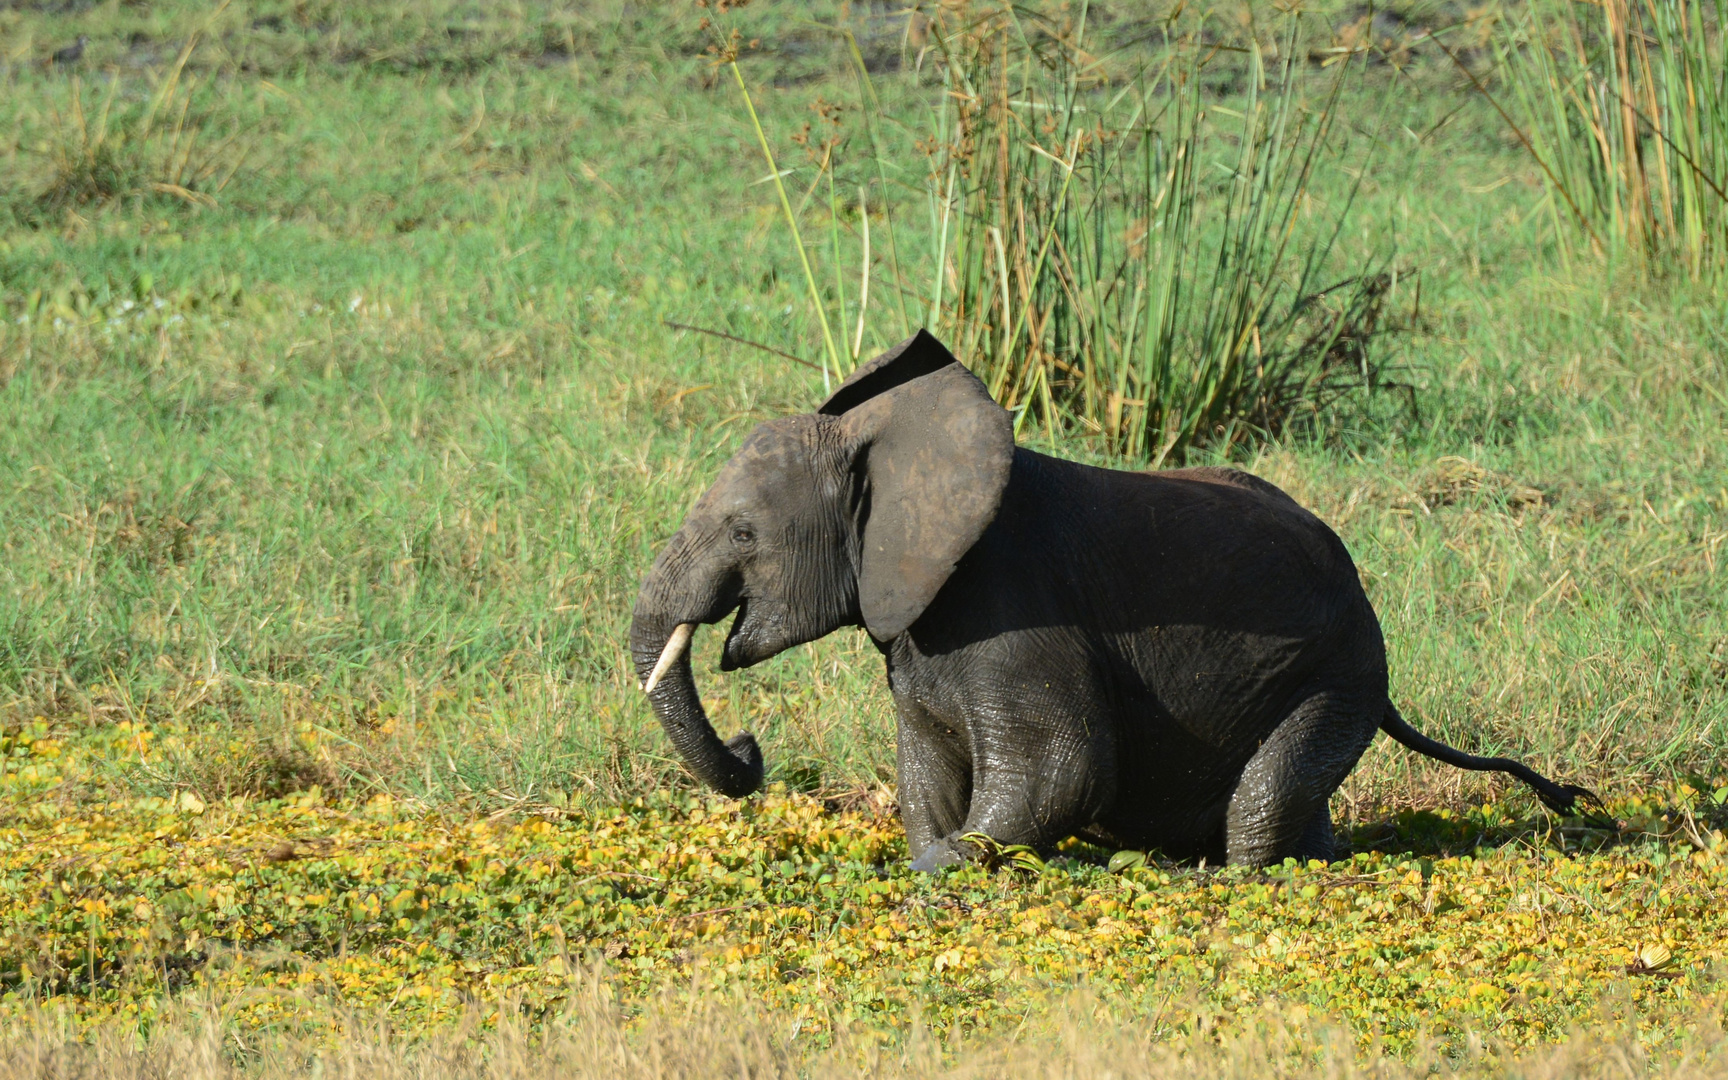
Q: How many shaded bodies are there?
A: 1